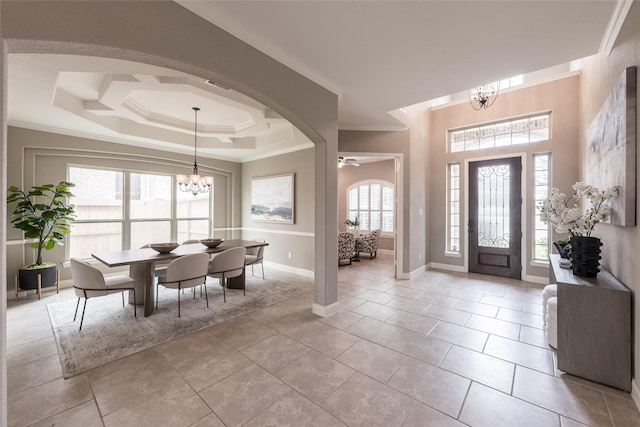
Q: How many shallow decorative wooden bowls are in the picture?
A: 2